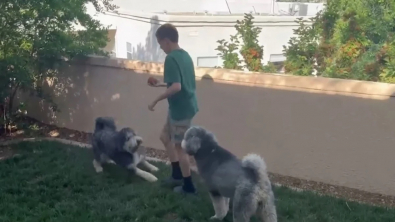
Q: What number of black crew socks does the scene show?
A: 2